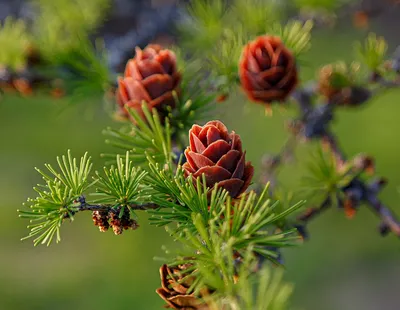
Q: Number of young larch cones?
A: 3